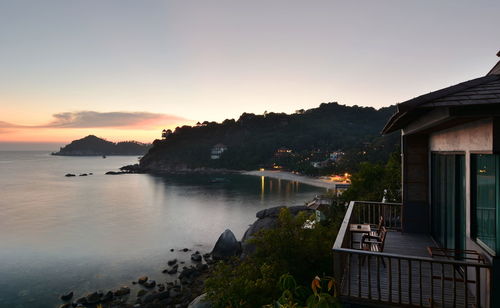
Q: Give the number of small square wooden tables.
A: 1